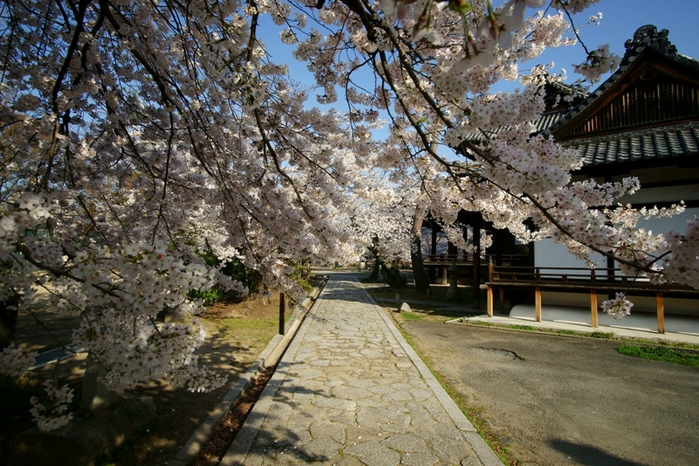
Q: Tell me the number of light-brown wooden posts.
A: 4